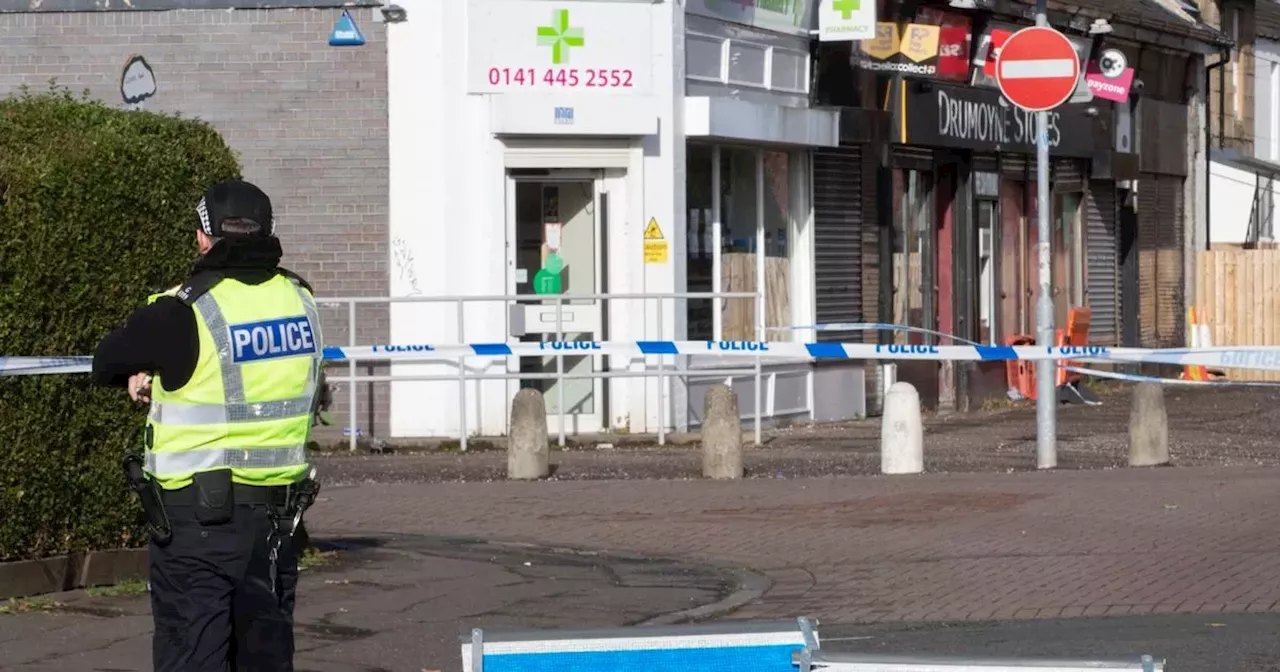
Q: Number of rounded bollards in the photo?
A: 4